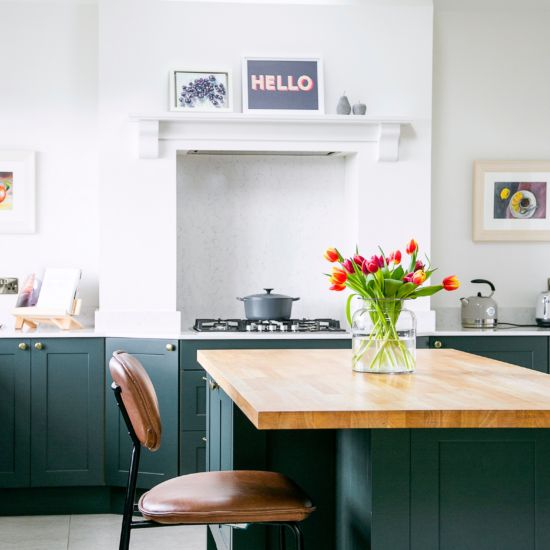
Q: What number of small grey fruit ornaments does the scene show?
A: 2